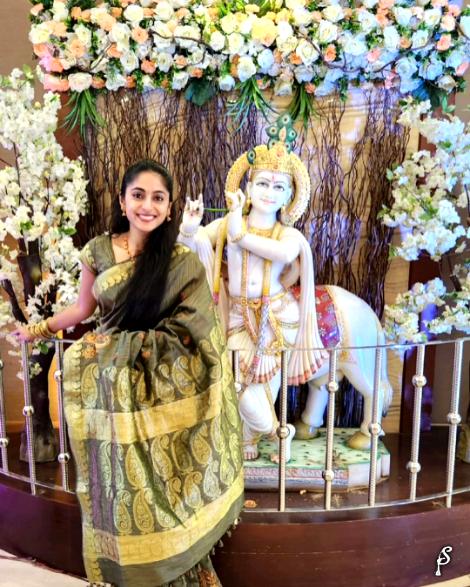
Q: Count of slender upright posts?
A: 9